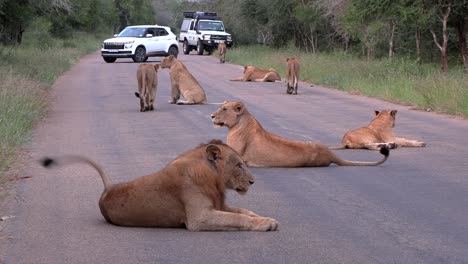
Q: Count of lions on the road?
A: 8